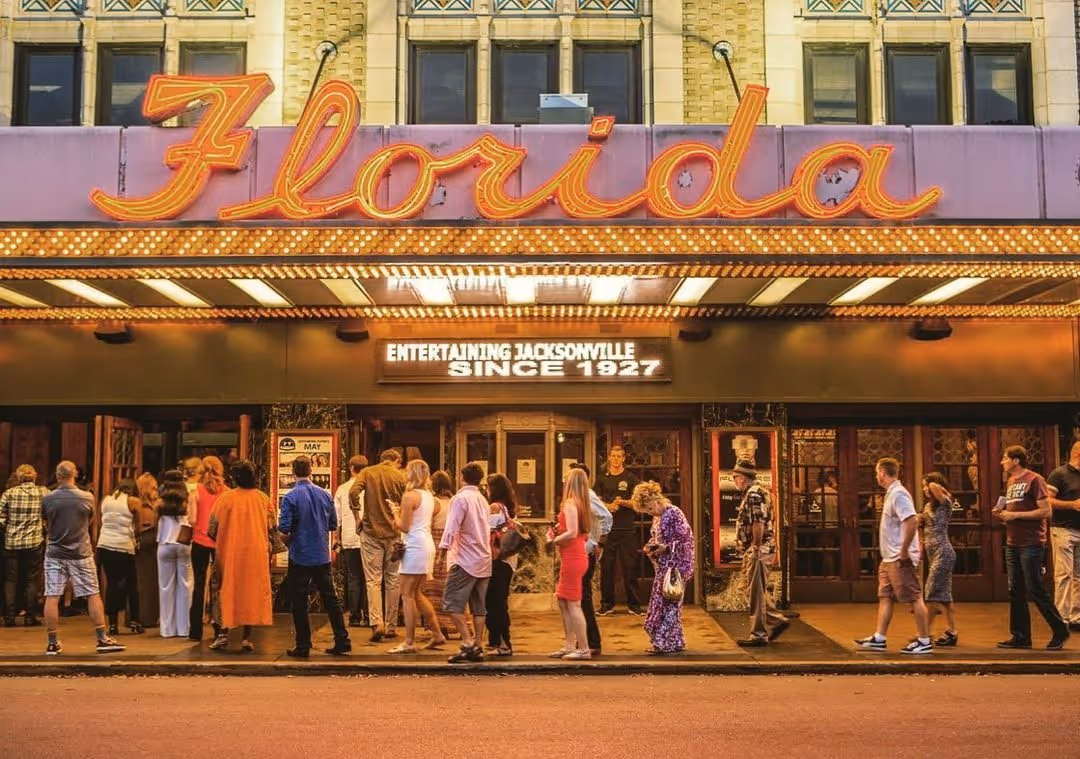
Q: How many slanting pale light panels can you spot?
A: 12